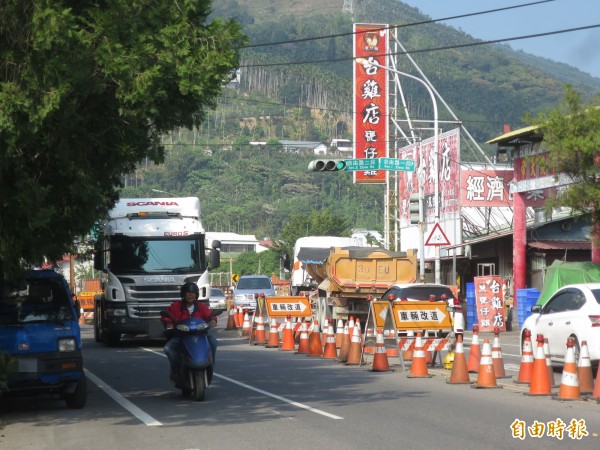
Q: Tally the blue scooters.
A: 1